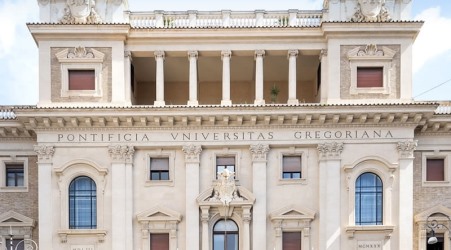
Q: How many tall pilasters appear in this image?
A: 6